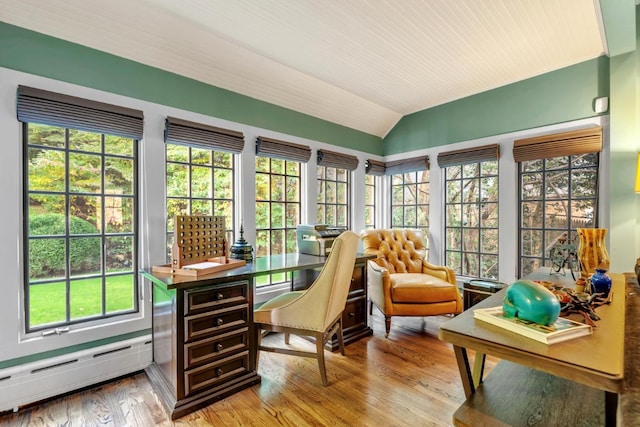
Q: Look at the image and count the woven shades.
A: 8